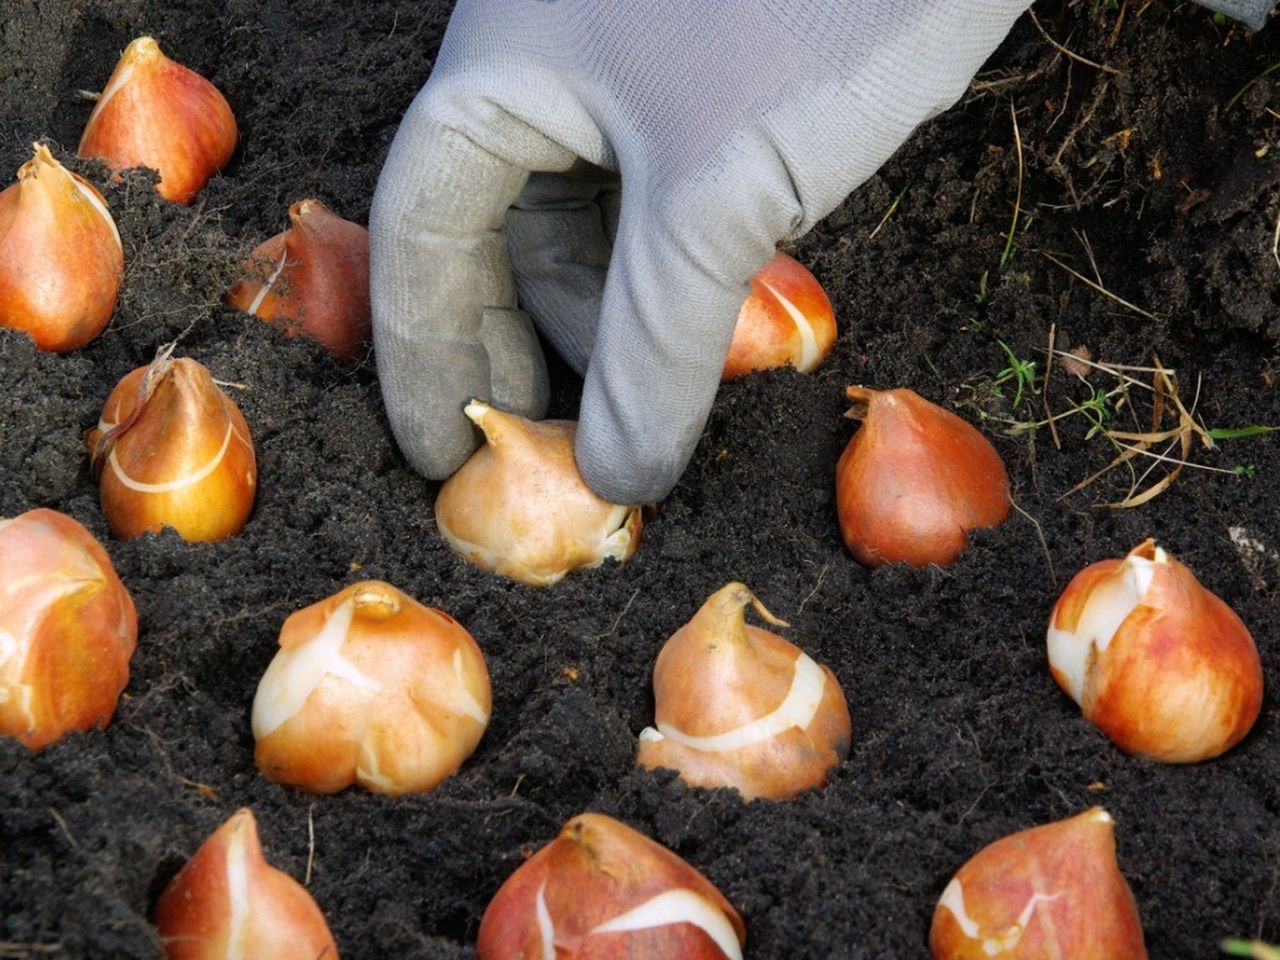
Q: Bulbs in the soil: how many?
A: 14